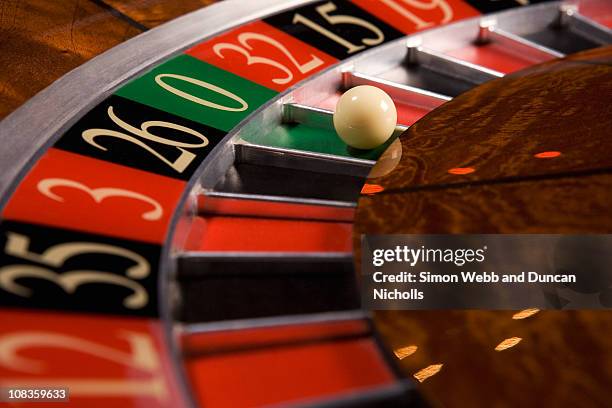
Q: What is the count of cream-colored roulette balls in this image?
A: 1